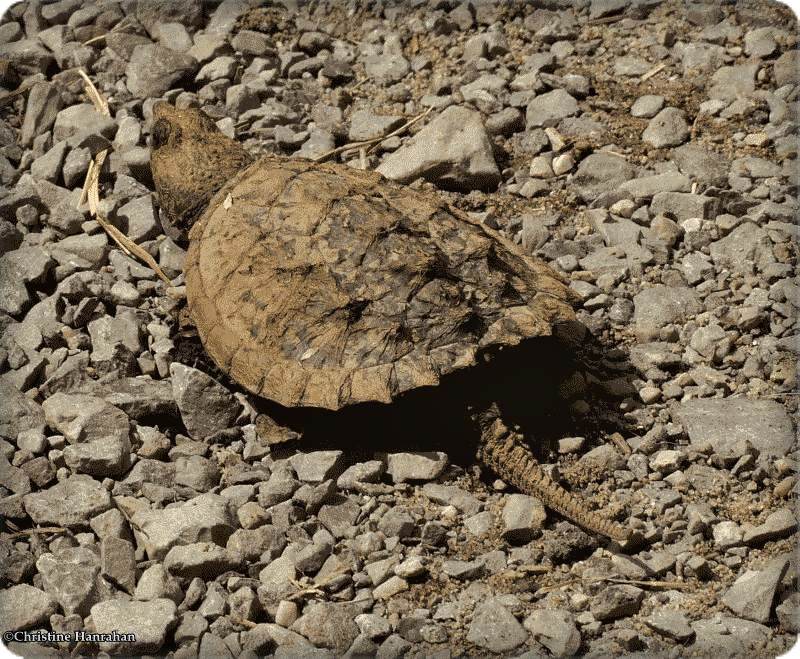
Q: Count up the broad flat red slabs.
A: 0